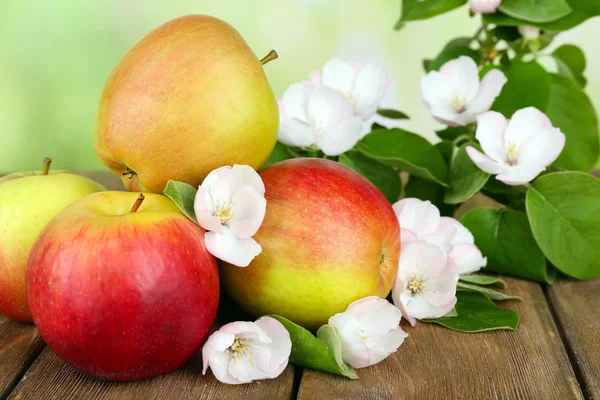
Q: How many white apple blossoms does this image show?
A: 9